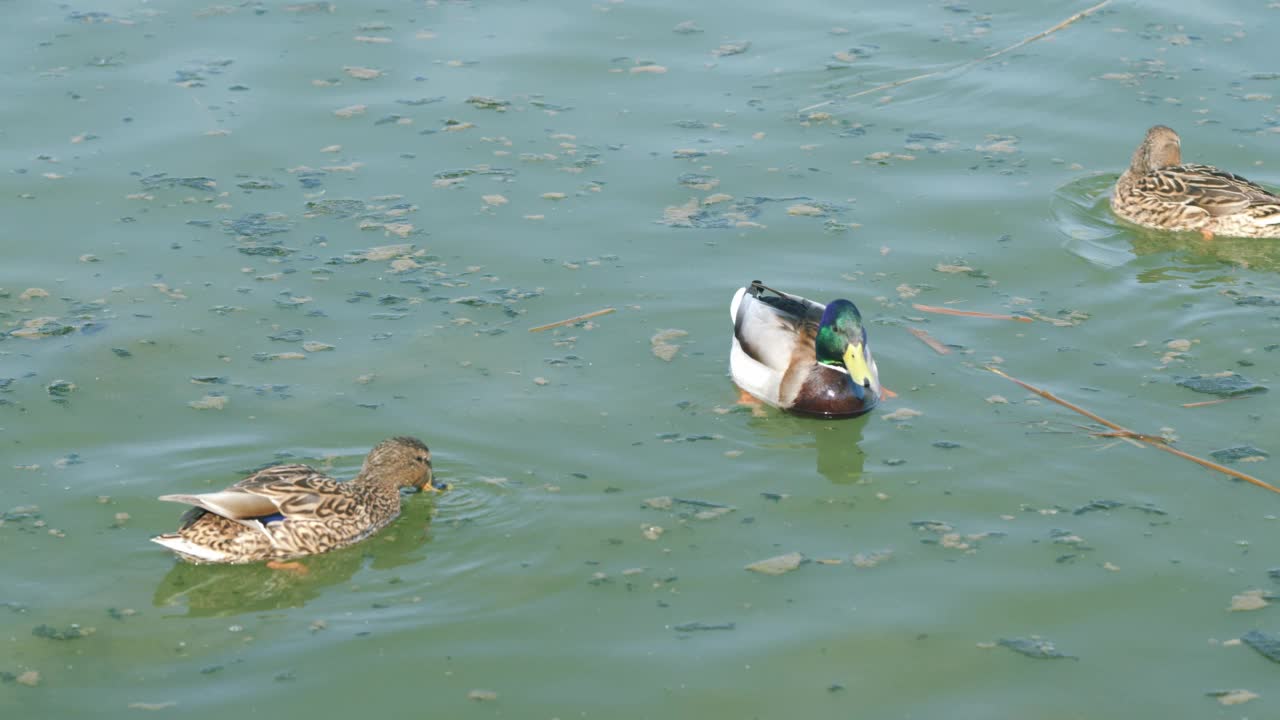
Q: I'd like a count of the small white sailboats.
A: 0